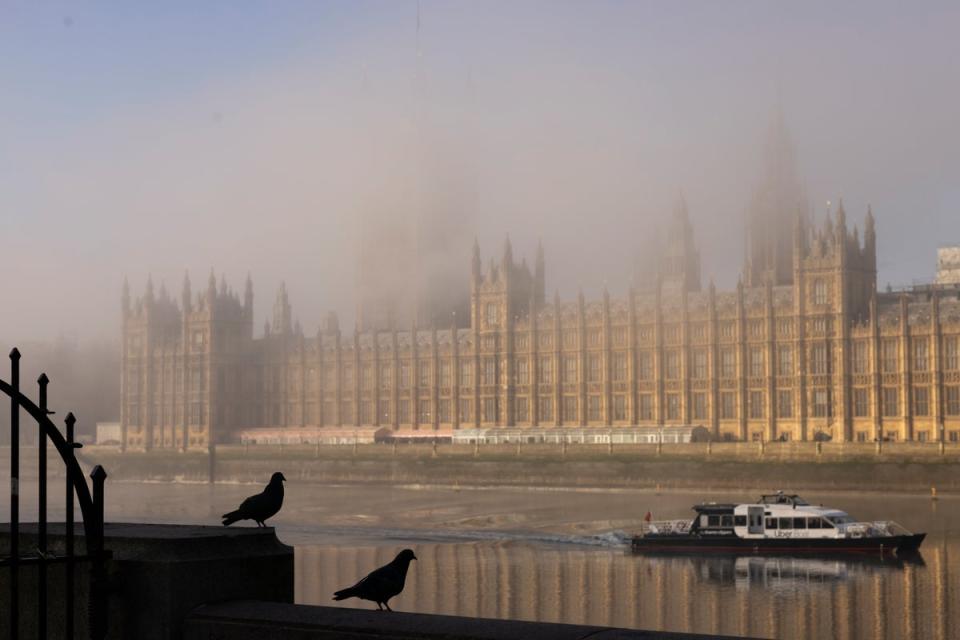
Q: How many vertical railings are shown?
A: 4